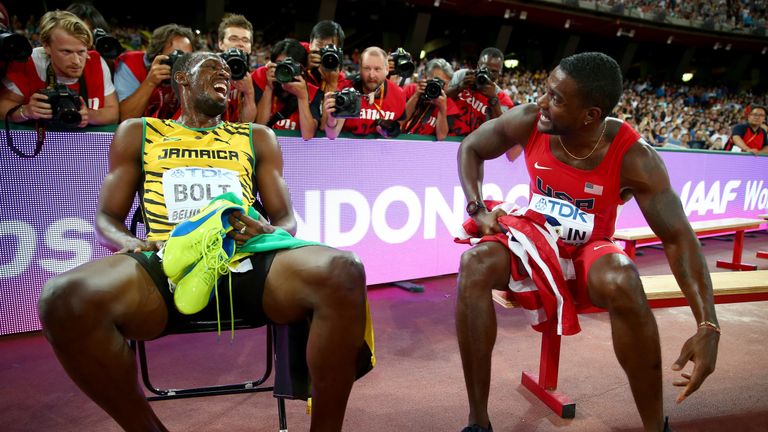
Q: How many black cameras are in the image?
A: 11